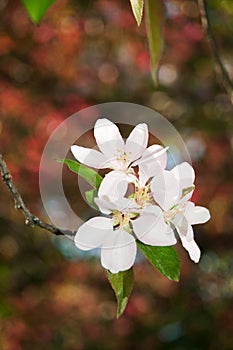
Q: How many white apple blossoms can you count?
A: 4